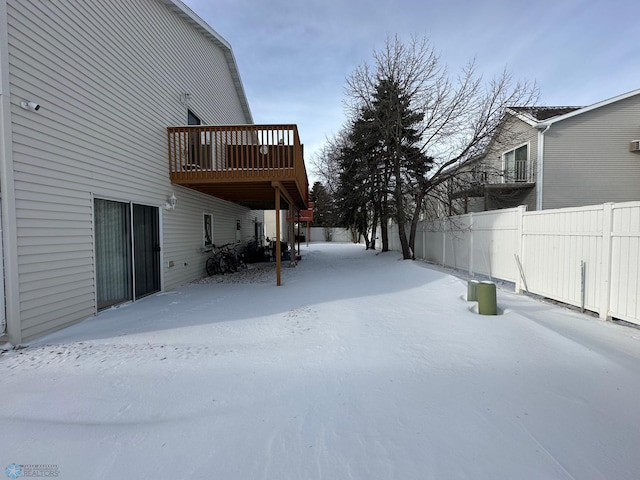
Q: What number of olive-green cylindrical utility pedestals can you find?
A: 2